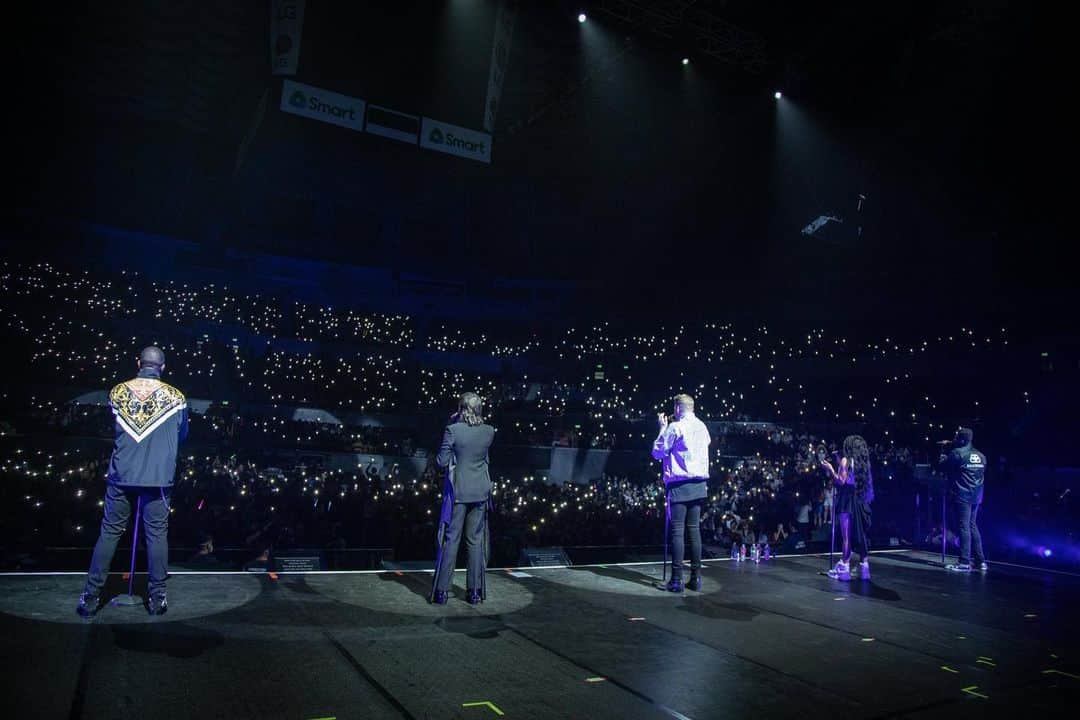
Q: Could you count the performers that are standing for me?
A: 5